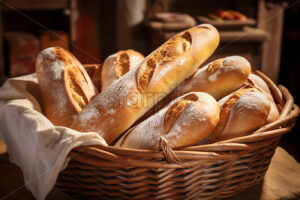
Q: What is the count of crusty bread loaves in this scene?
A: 7